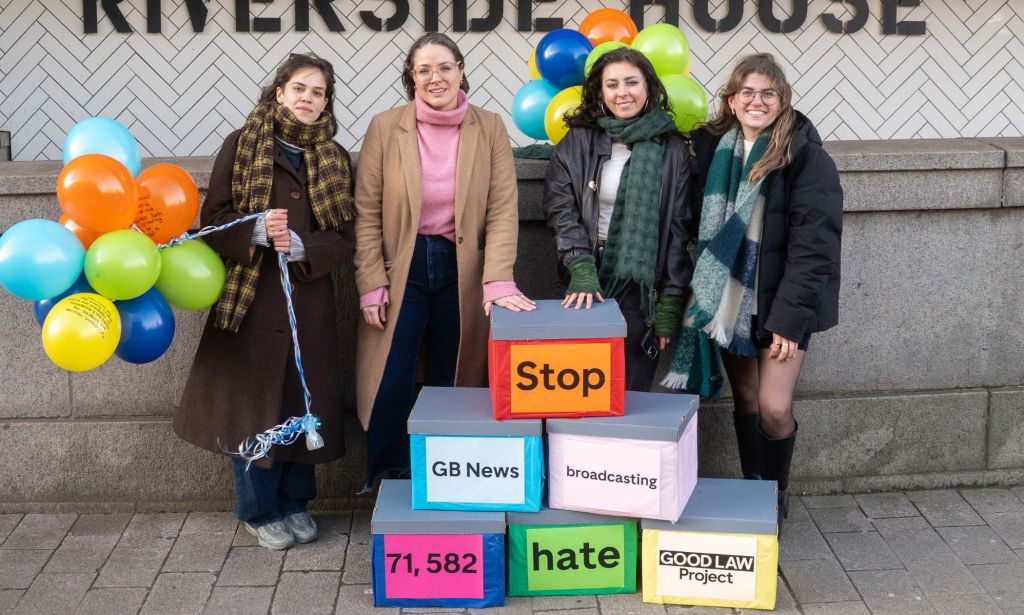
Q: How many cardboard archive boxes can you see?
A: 6